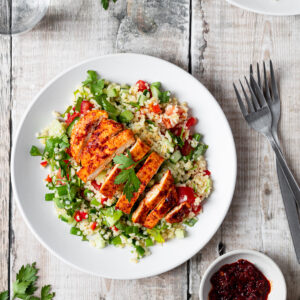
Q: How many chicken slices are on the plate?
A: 8